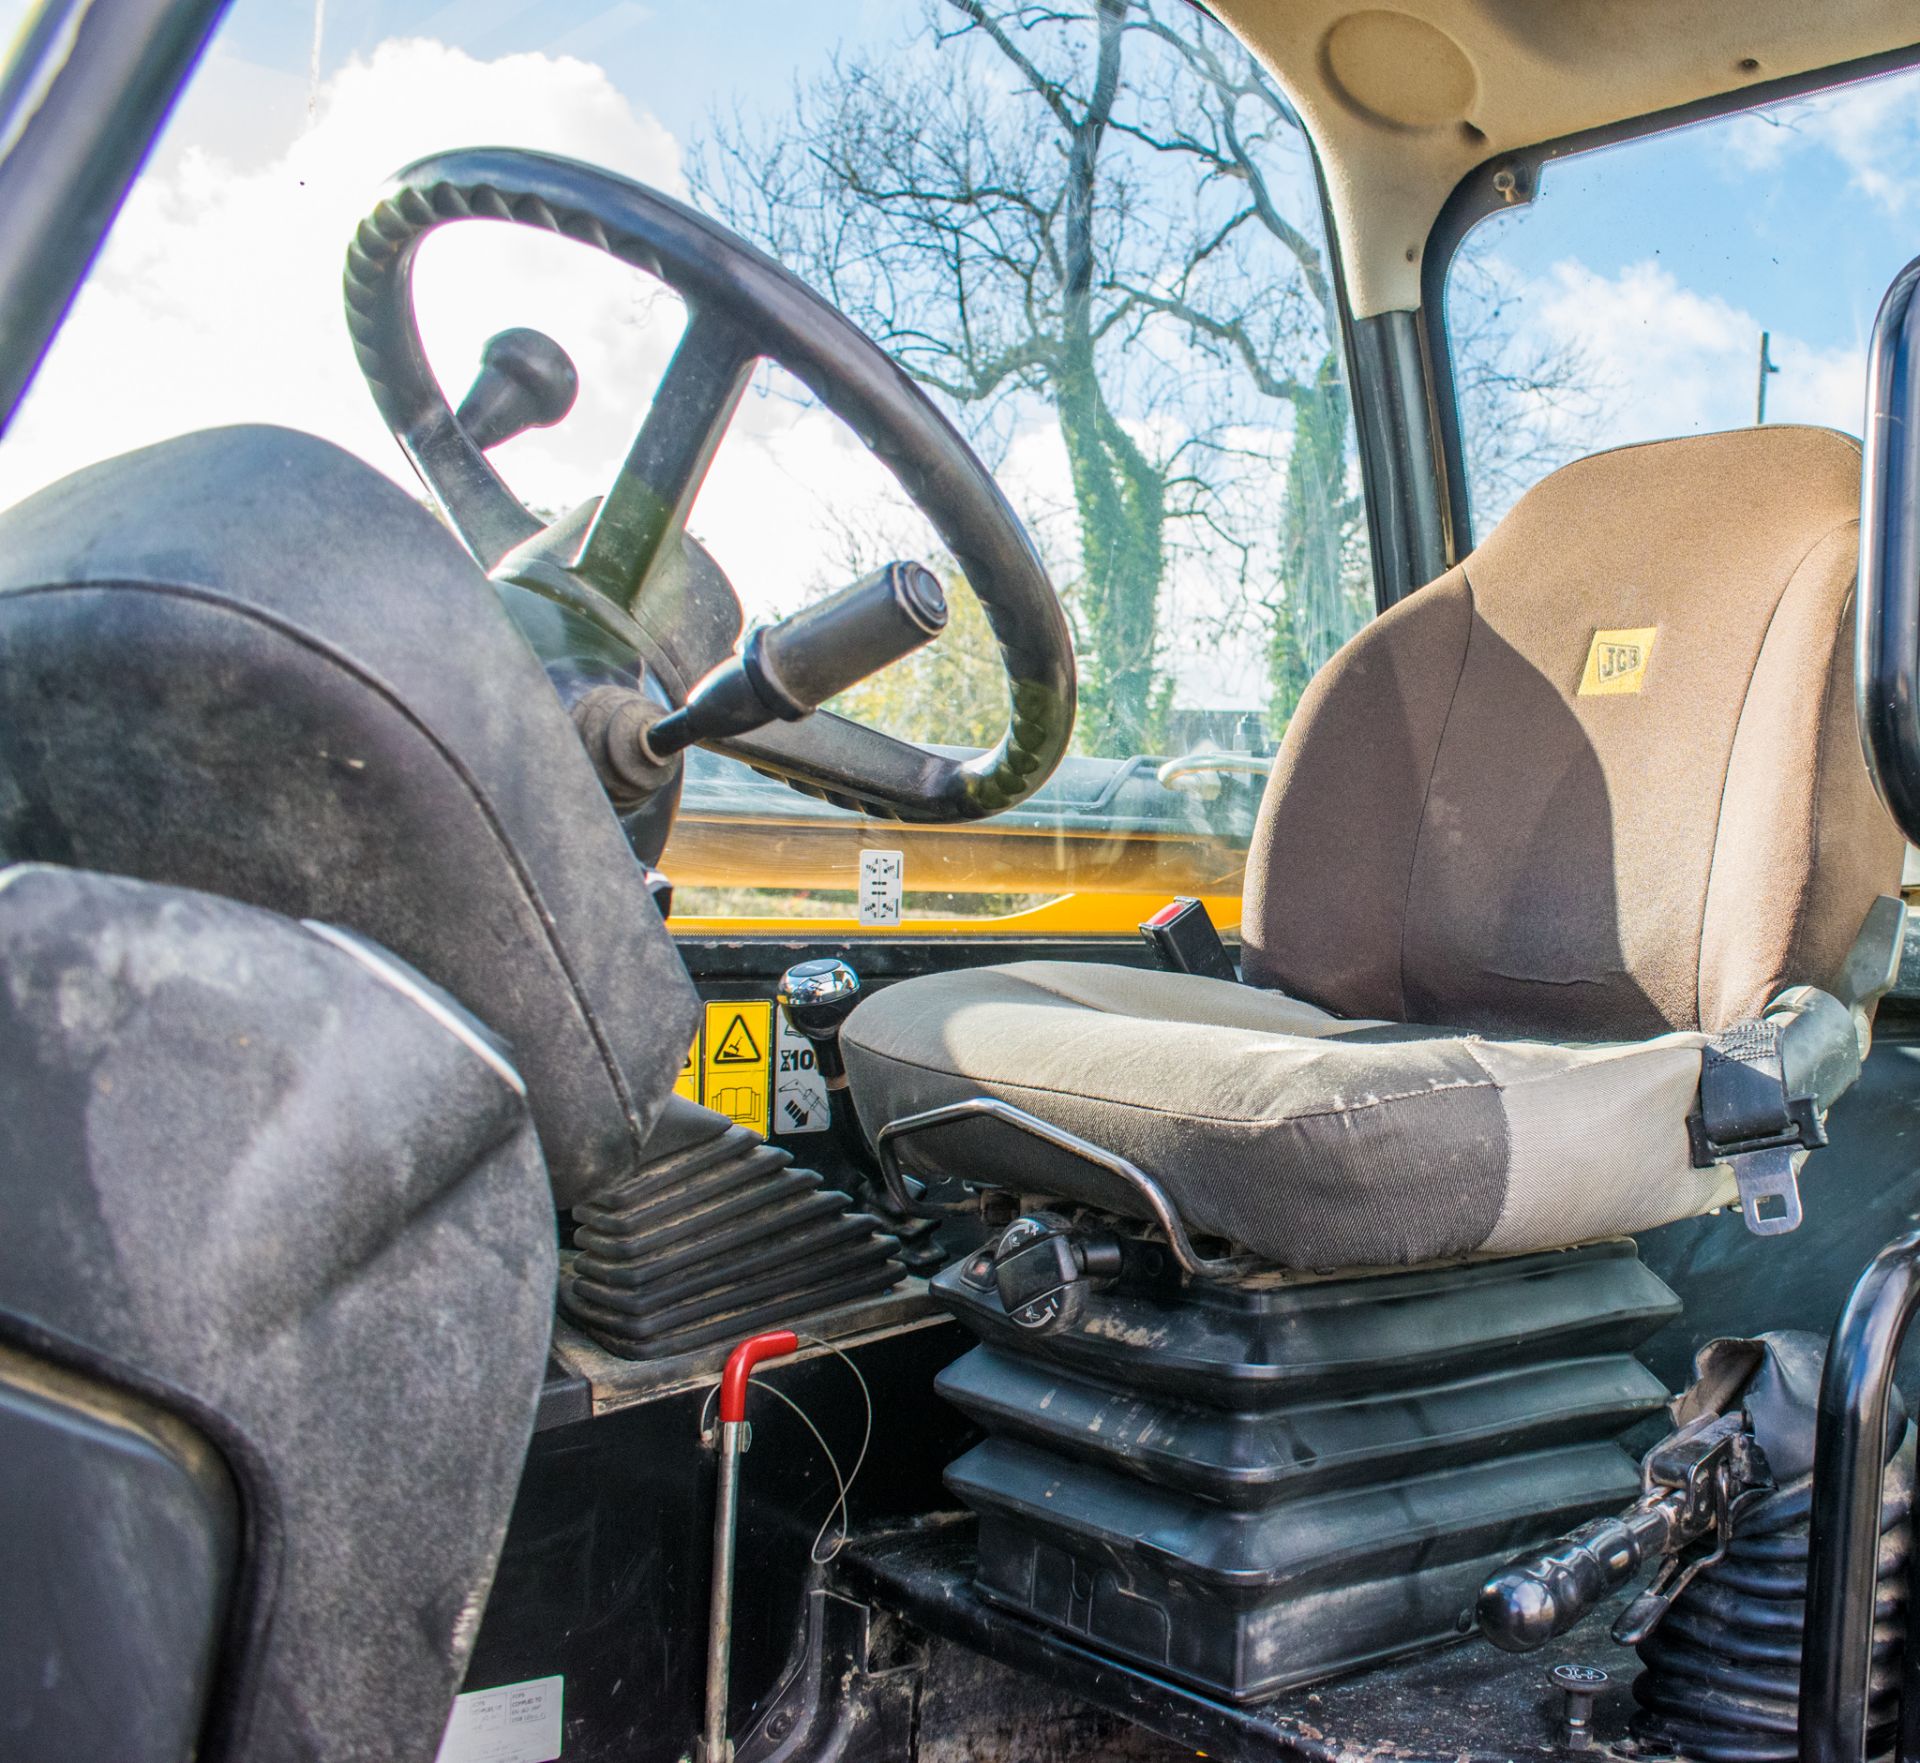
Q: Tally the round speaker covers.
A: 1